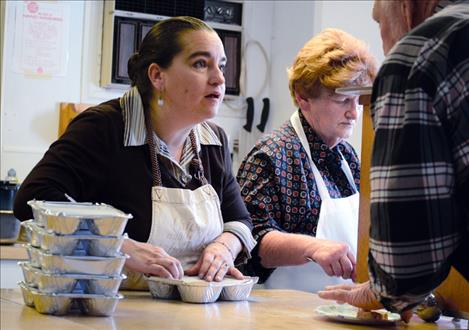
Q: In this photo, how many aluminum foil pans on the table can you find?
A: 6